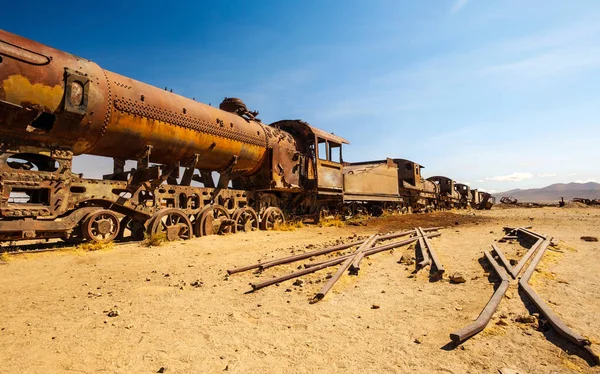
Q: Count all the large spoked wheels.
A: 5